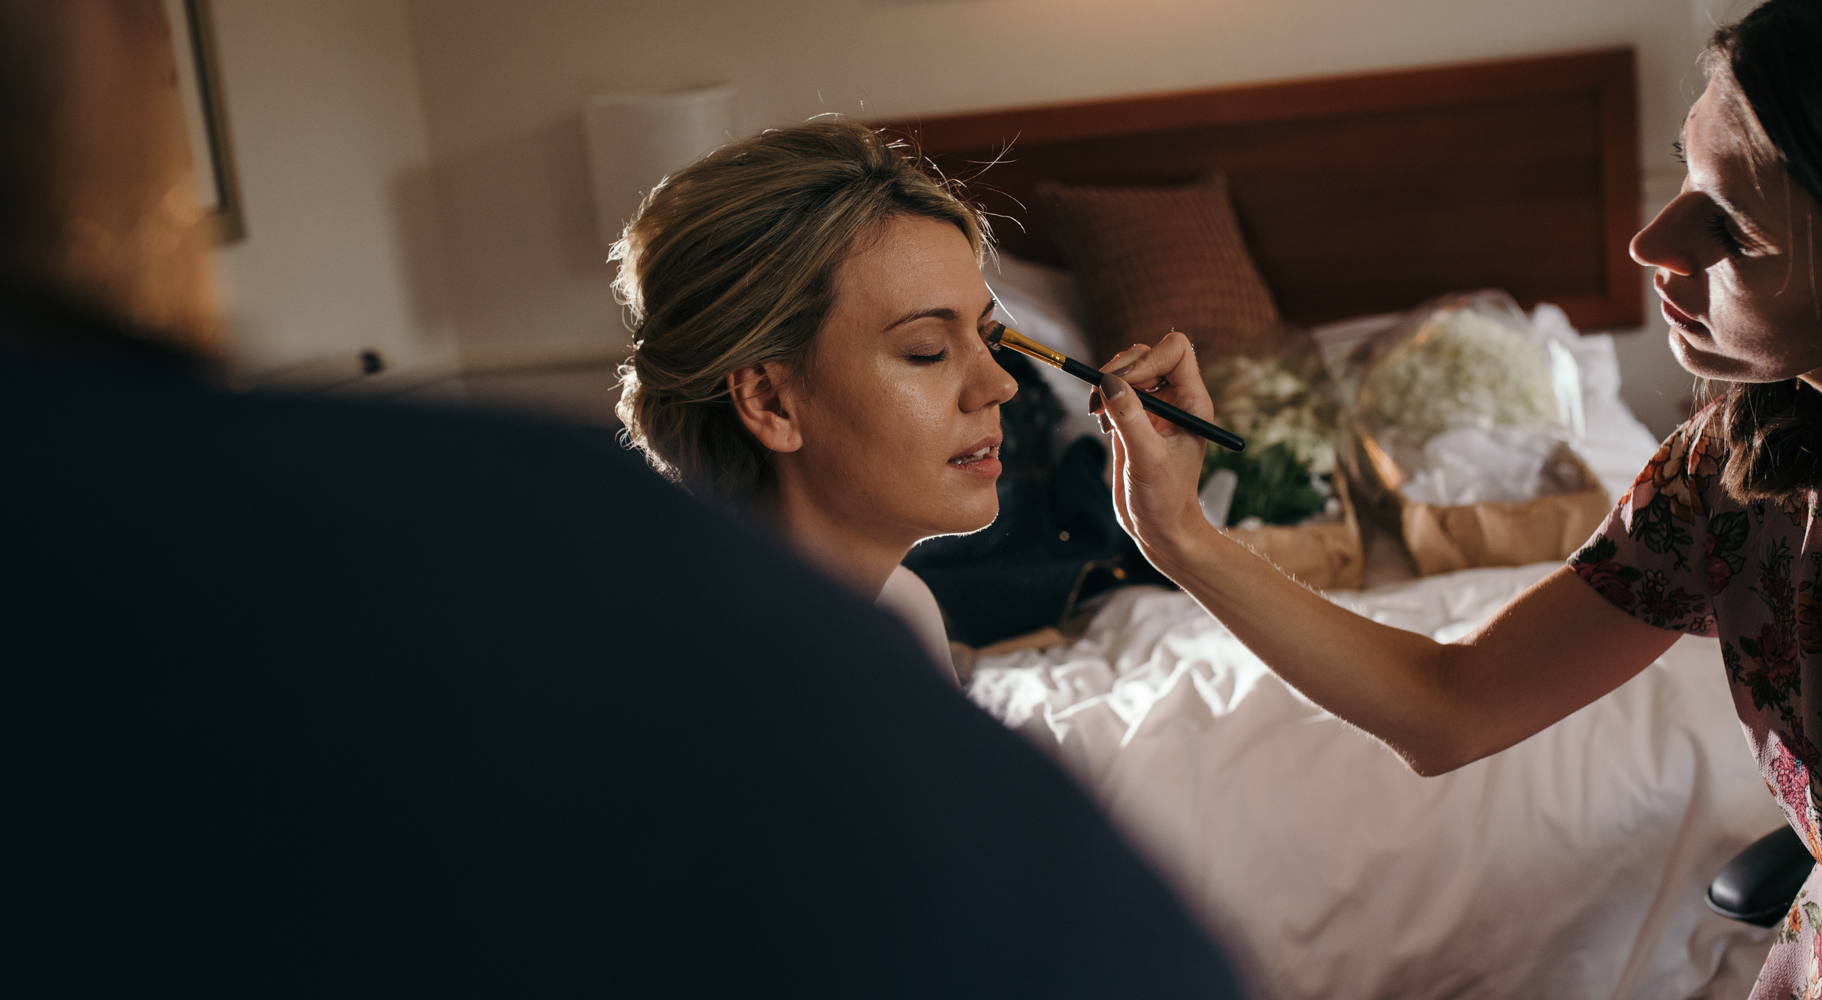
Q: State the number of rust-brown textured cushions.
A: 1